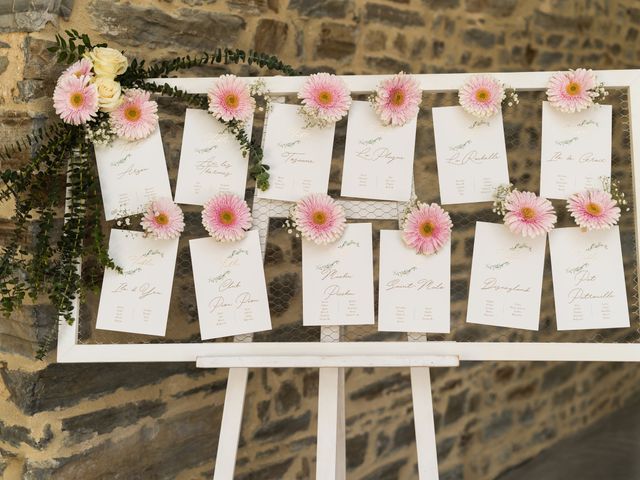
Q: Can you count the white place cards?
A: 12